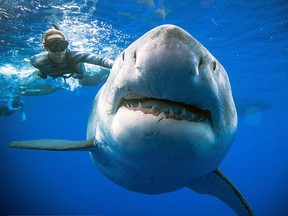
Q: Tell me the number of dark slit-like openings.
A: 4